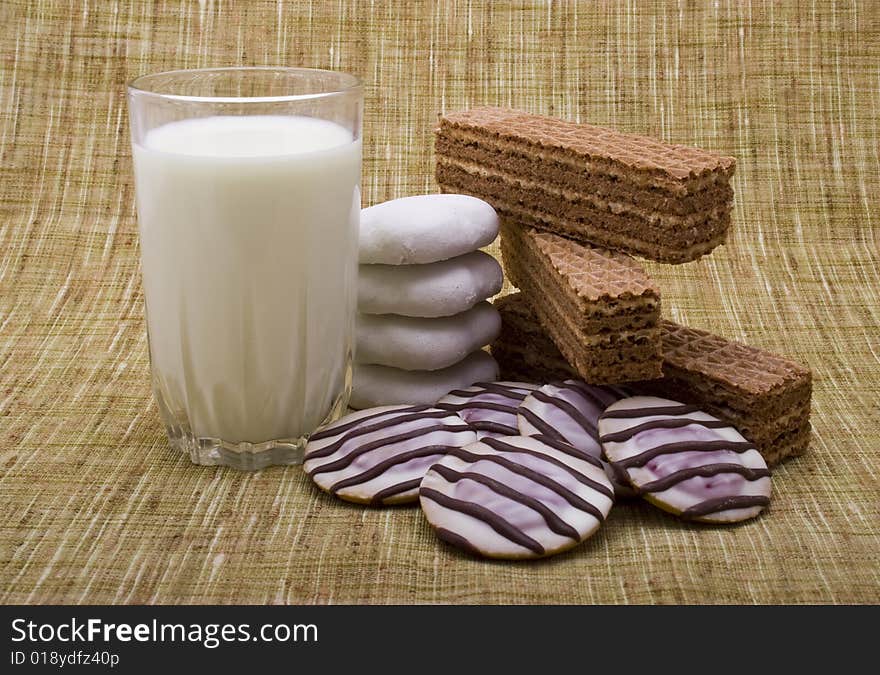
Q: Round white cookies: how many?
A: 4